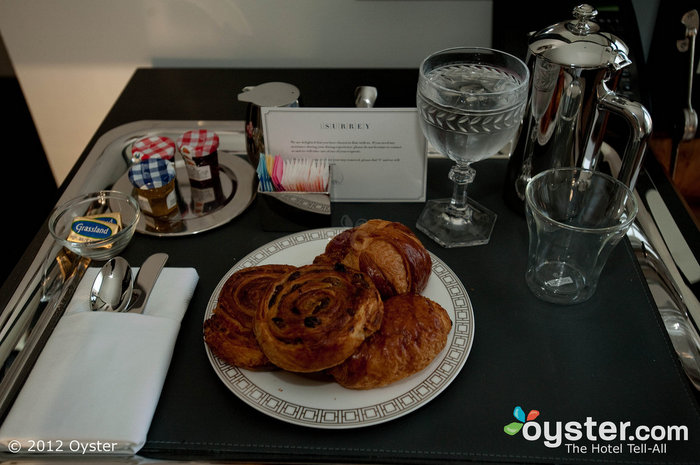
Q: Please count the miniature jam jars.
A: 3